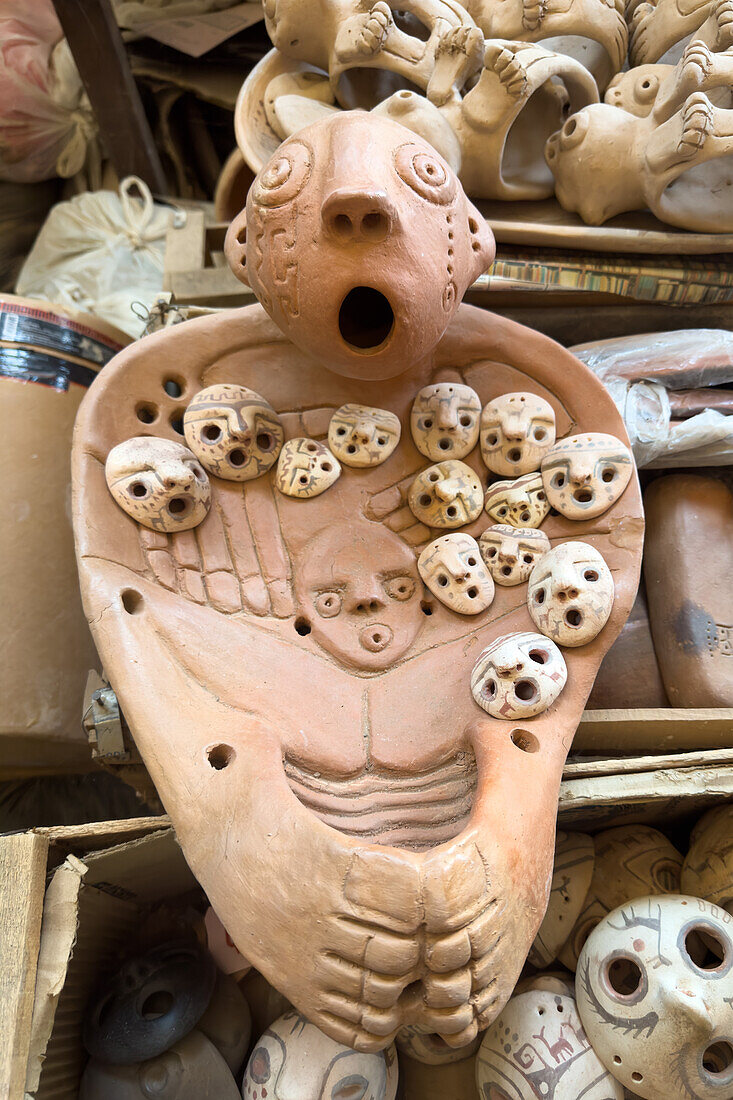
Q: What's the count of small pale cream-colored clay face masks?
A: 13